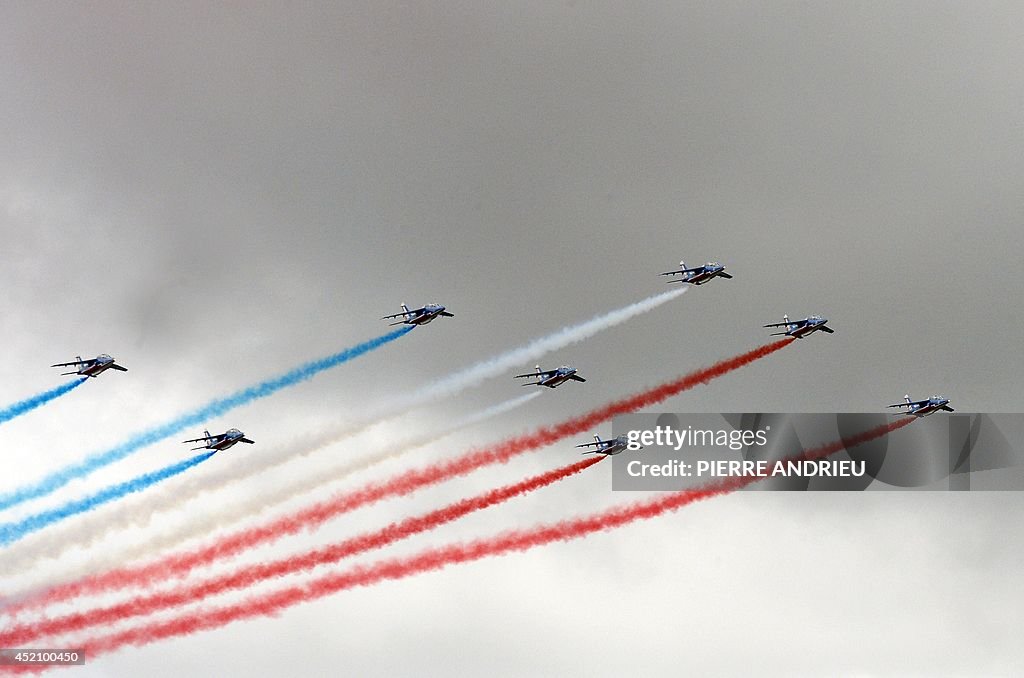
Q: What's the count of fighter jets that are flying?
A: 8